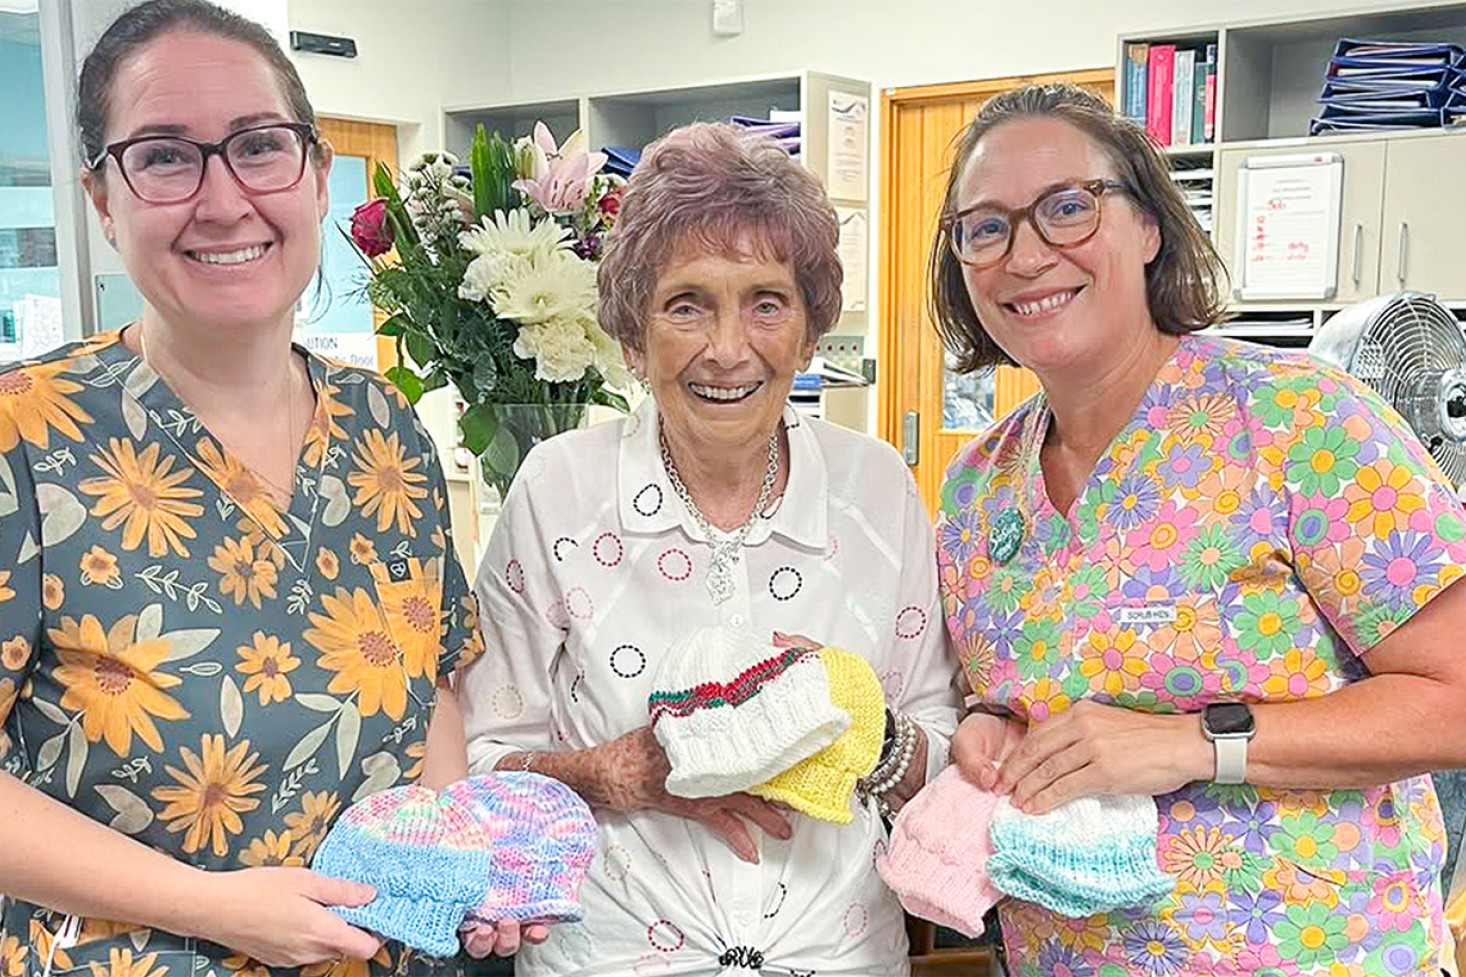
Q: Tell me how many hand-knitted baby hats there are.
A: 6